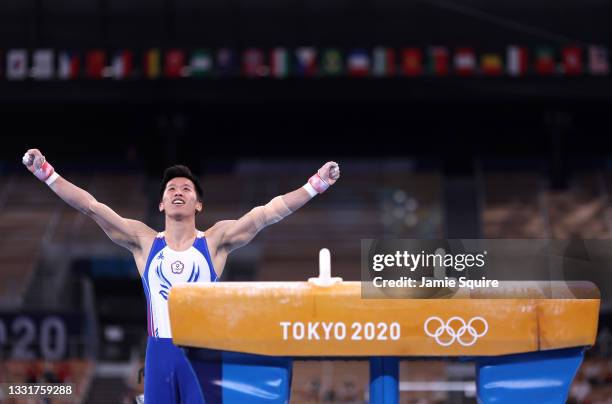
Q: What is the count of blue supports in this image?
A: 3